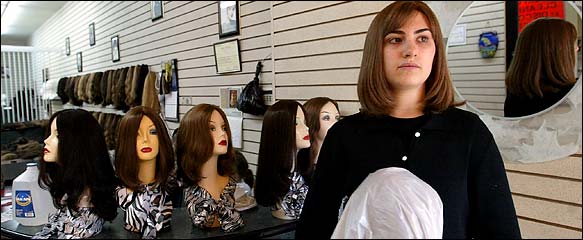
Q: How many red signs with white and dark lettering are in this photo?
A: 1